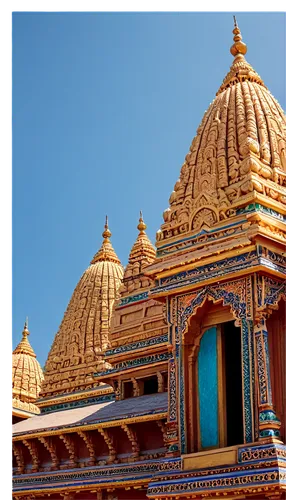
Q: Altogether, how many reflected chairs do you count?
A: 0